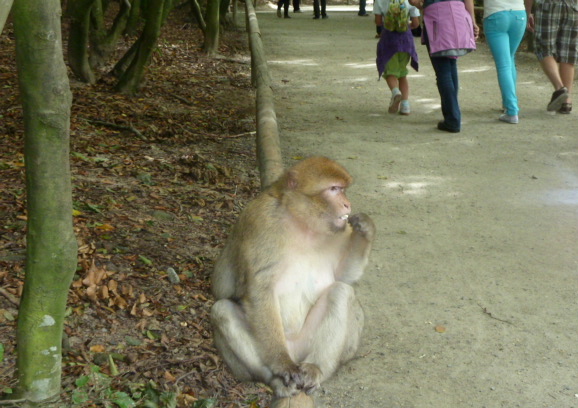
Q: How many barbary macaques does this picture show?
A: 1